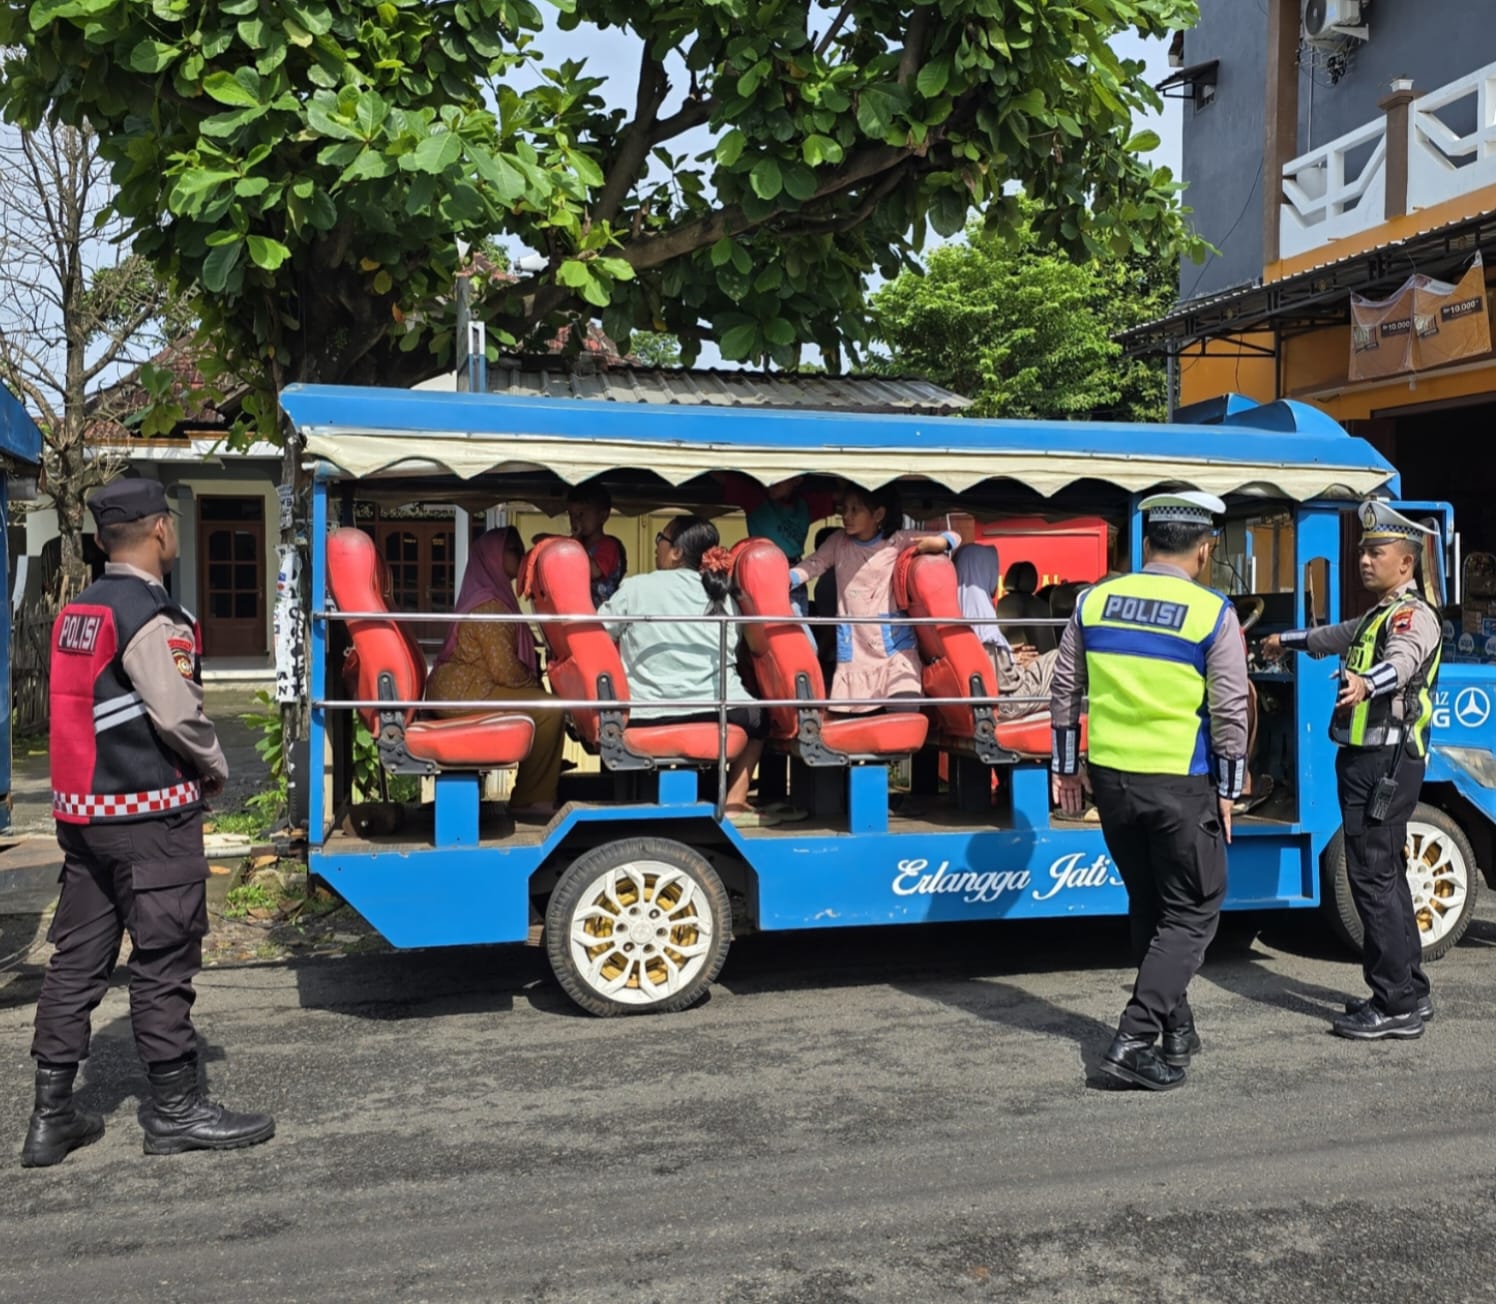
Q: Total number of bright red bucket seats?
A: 4